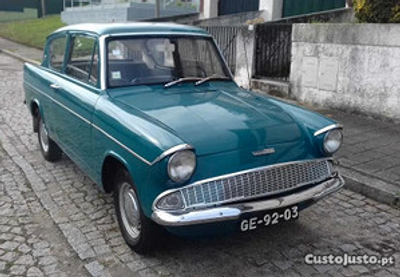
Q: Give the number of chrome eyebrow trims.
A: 2